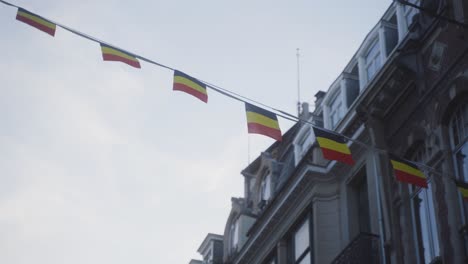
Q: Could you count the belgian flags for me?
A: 7